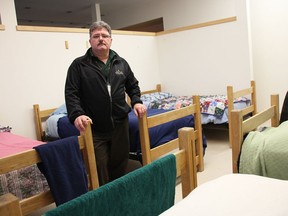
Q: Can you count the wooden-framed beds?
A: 5